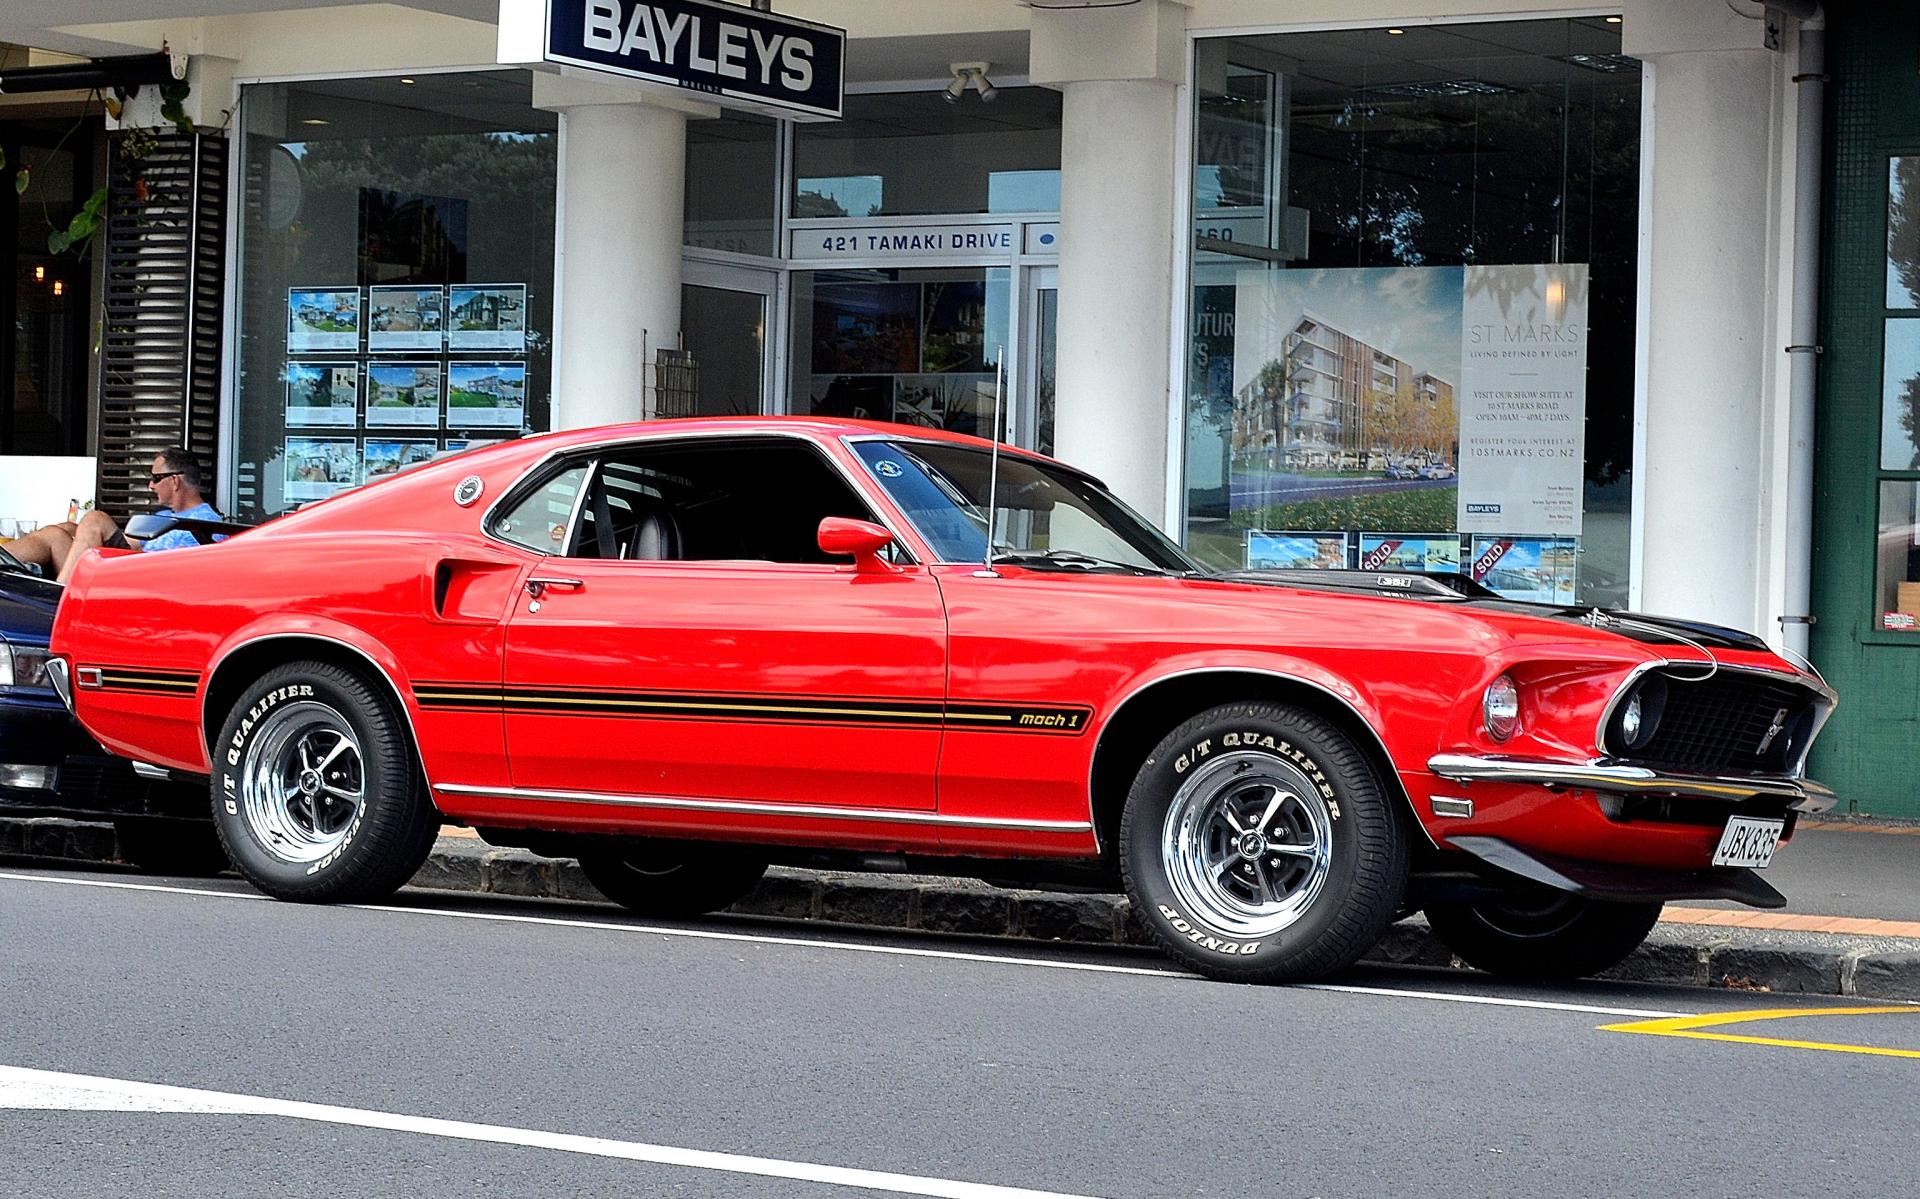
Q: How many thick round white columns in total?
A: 3